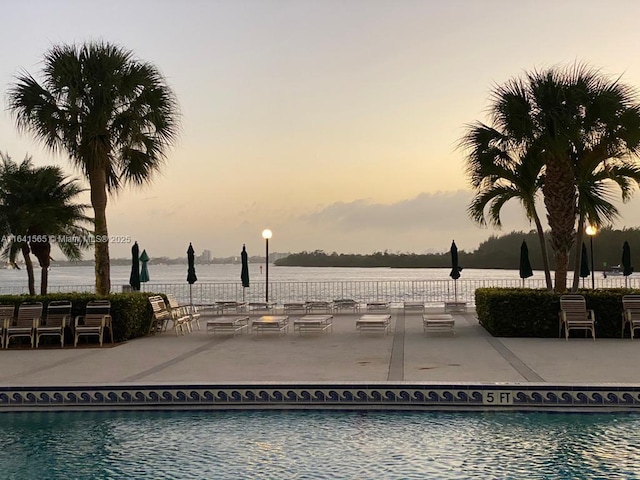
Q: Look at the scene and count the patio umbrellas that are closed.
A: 8